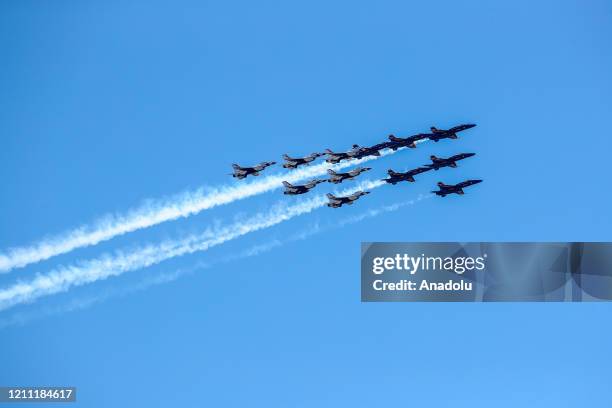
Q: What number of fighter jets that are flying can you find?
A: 12